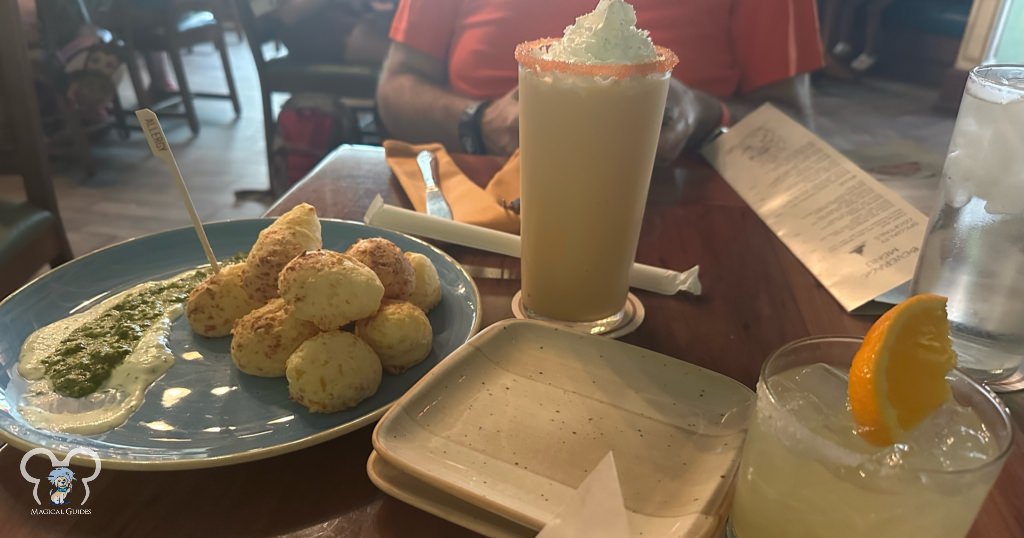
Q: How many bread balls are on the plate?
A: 8